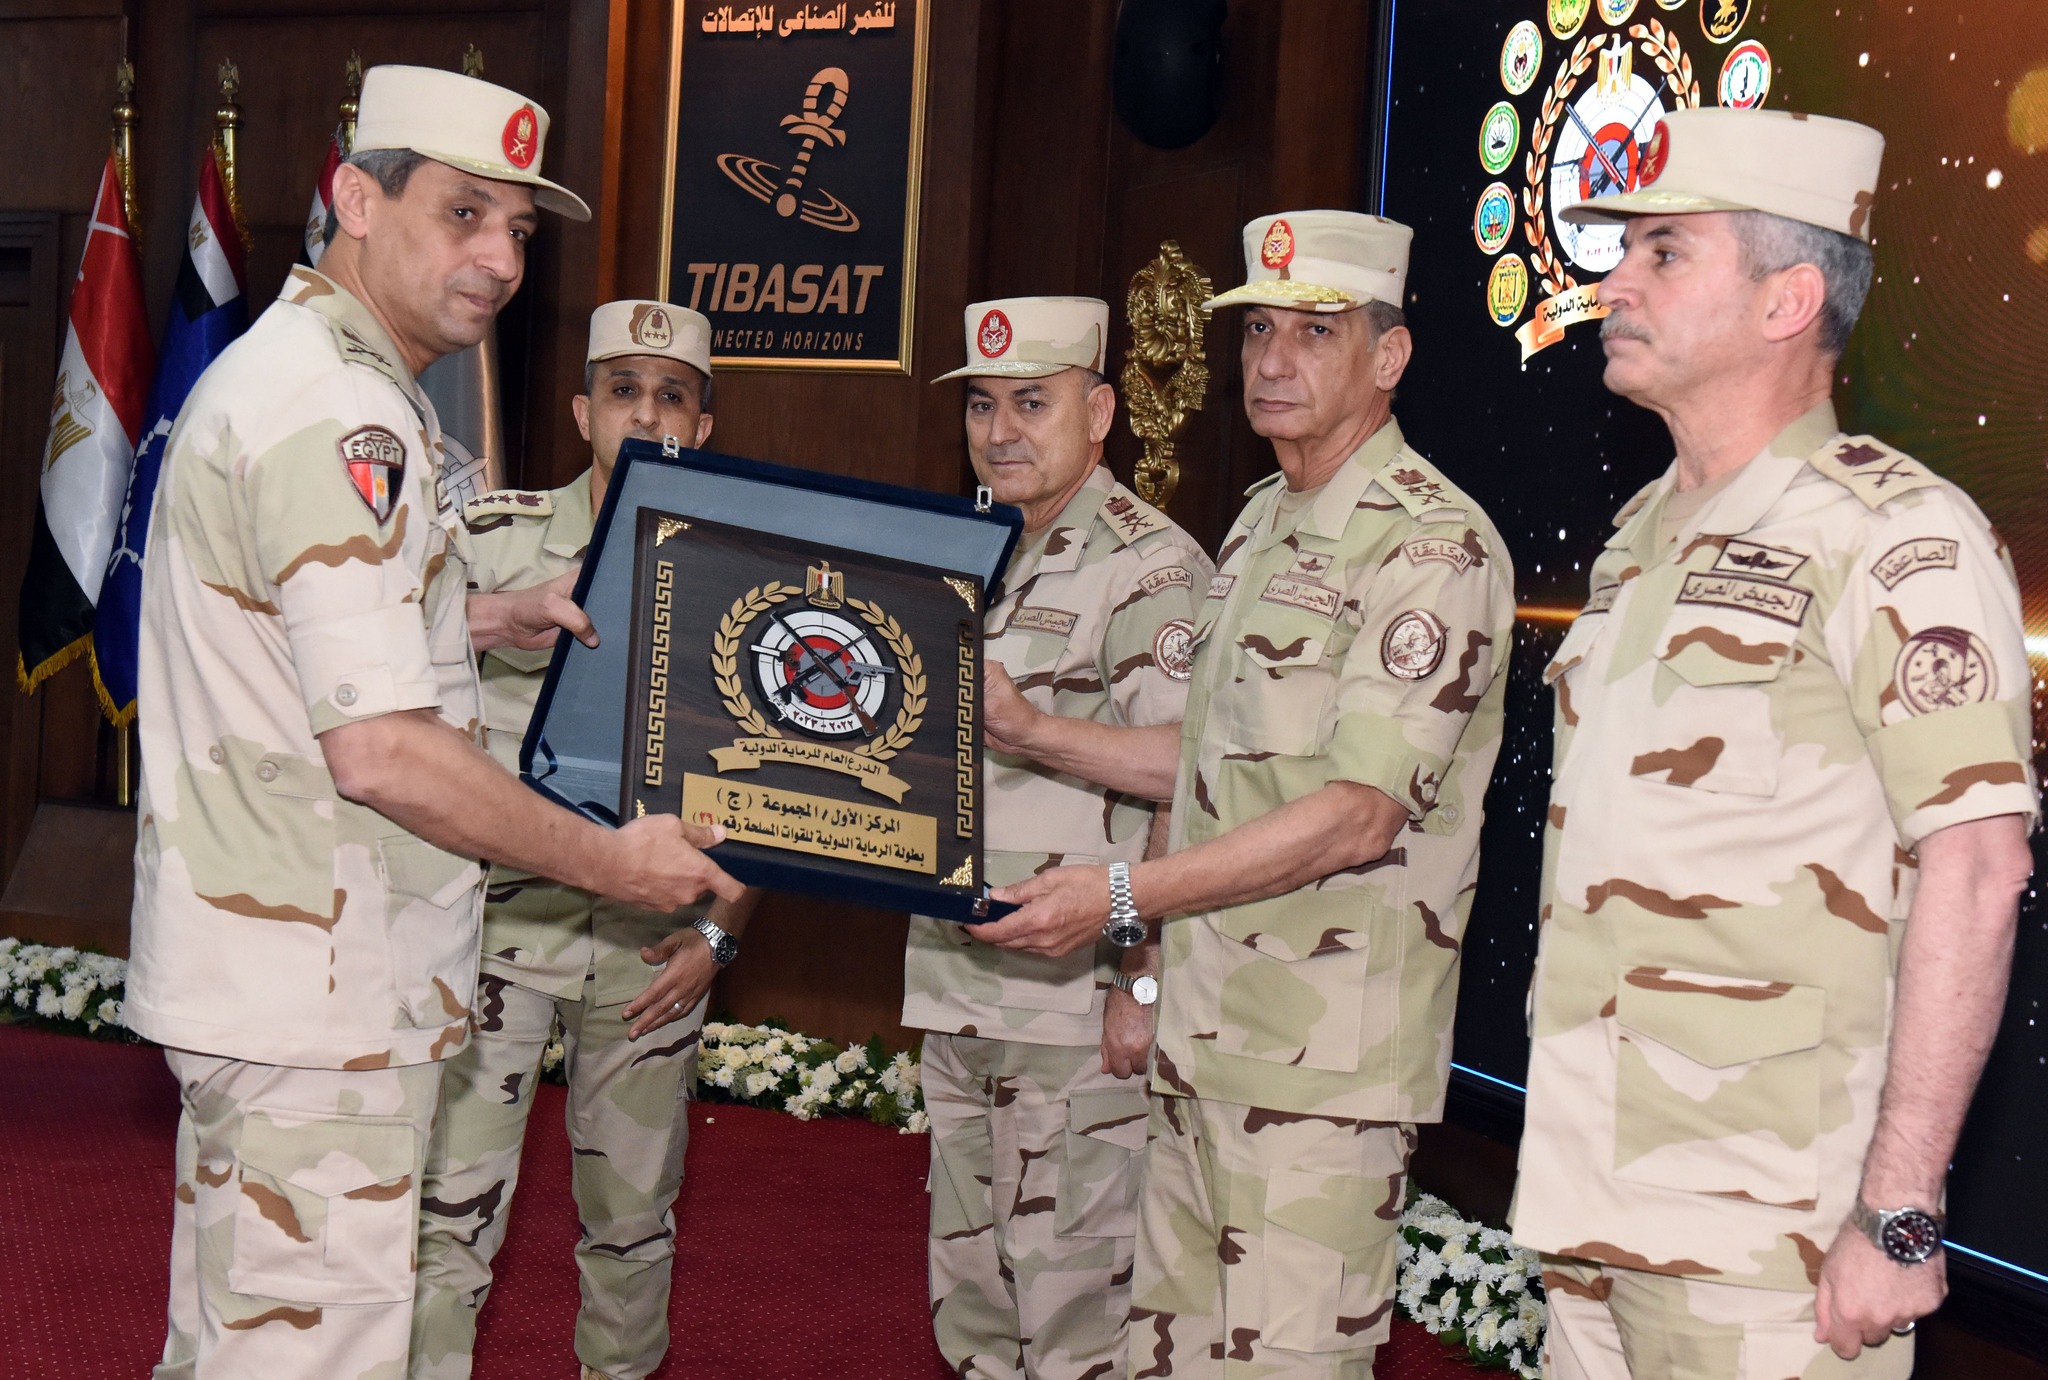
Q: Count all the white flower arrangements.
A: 3